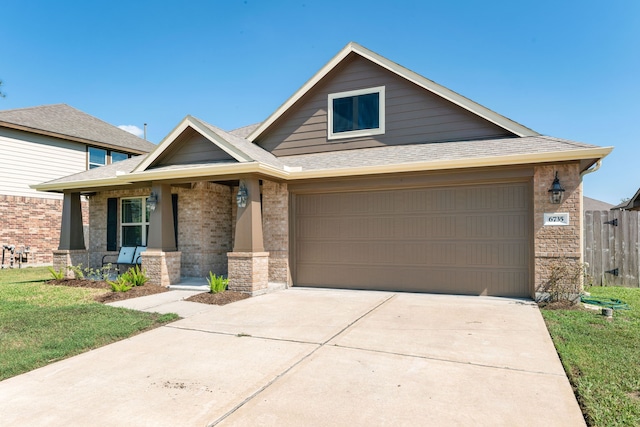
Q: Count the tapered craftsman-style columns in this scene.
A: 3